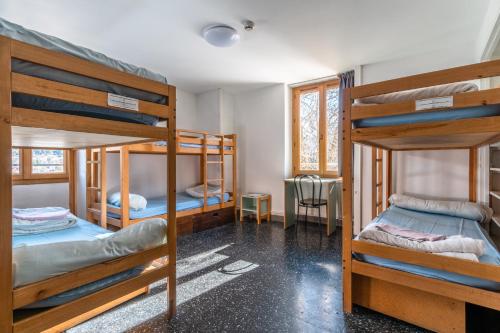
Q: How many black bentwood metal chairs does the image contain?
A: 1